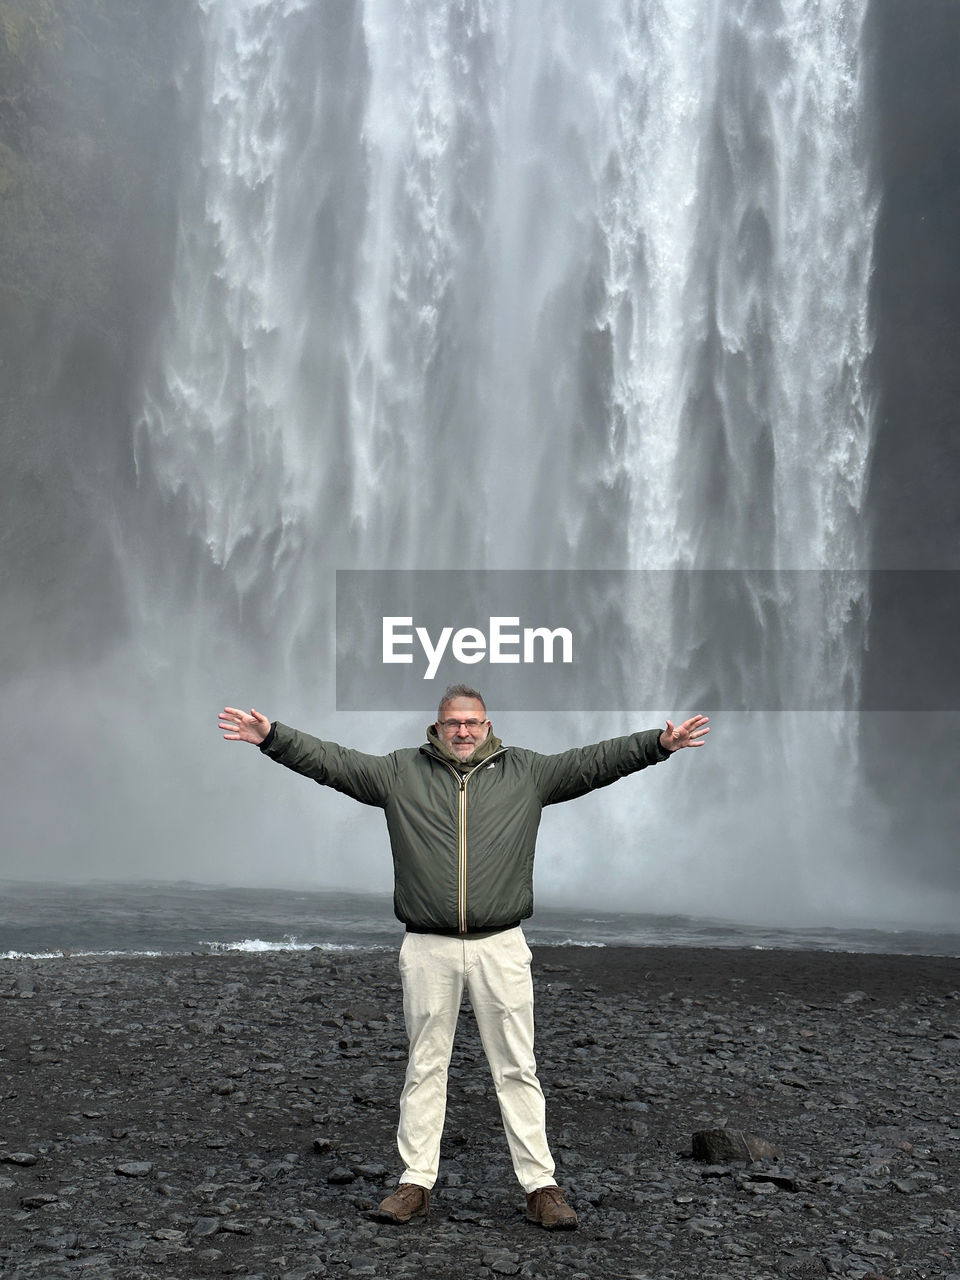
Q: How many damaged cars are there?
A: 0